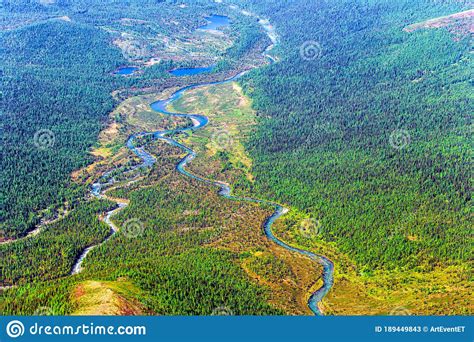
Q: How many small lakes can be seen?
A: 3